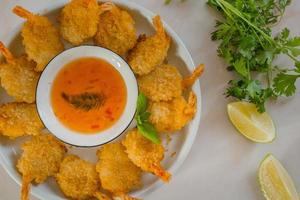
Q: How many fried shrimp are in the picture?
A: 12